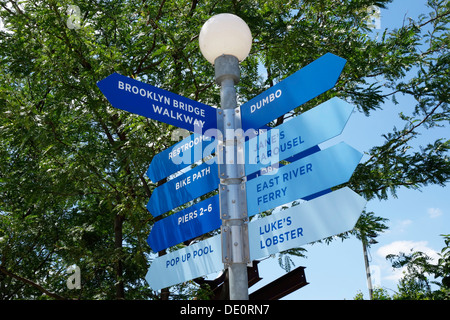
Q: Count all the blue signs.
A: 9